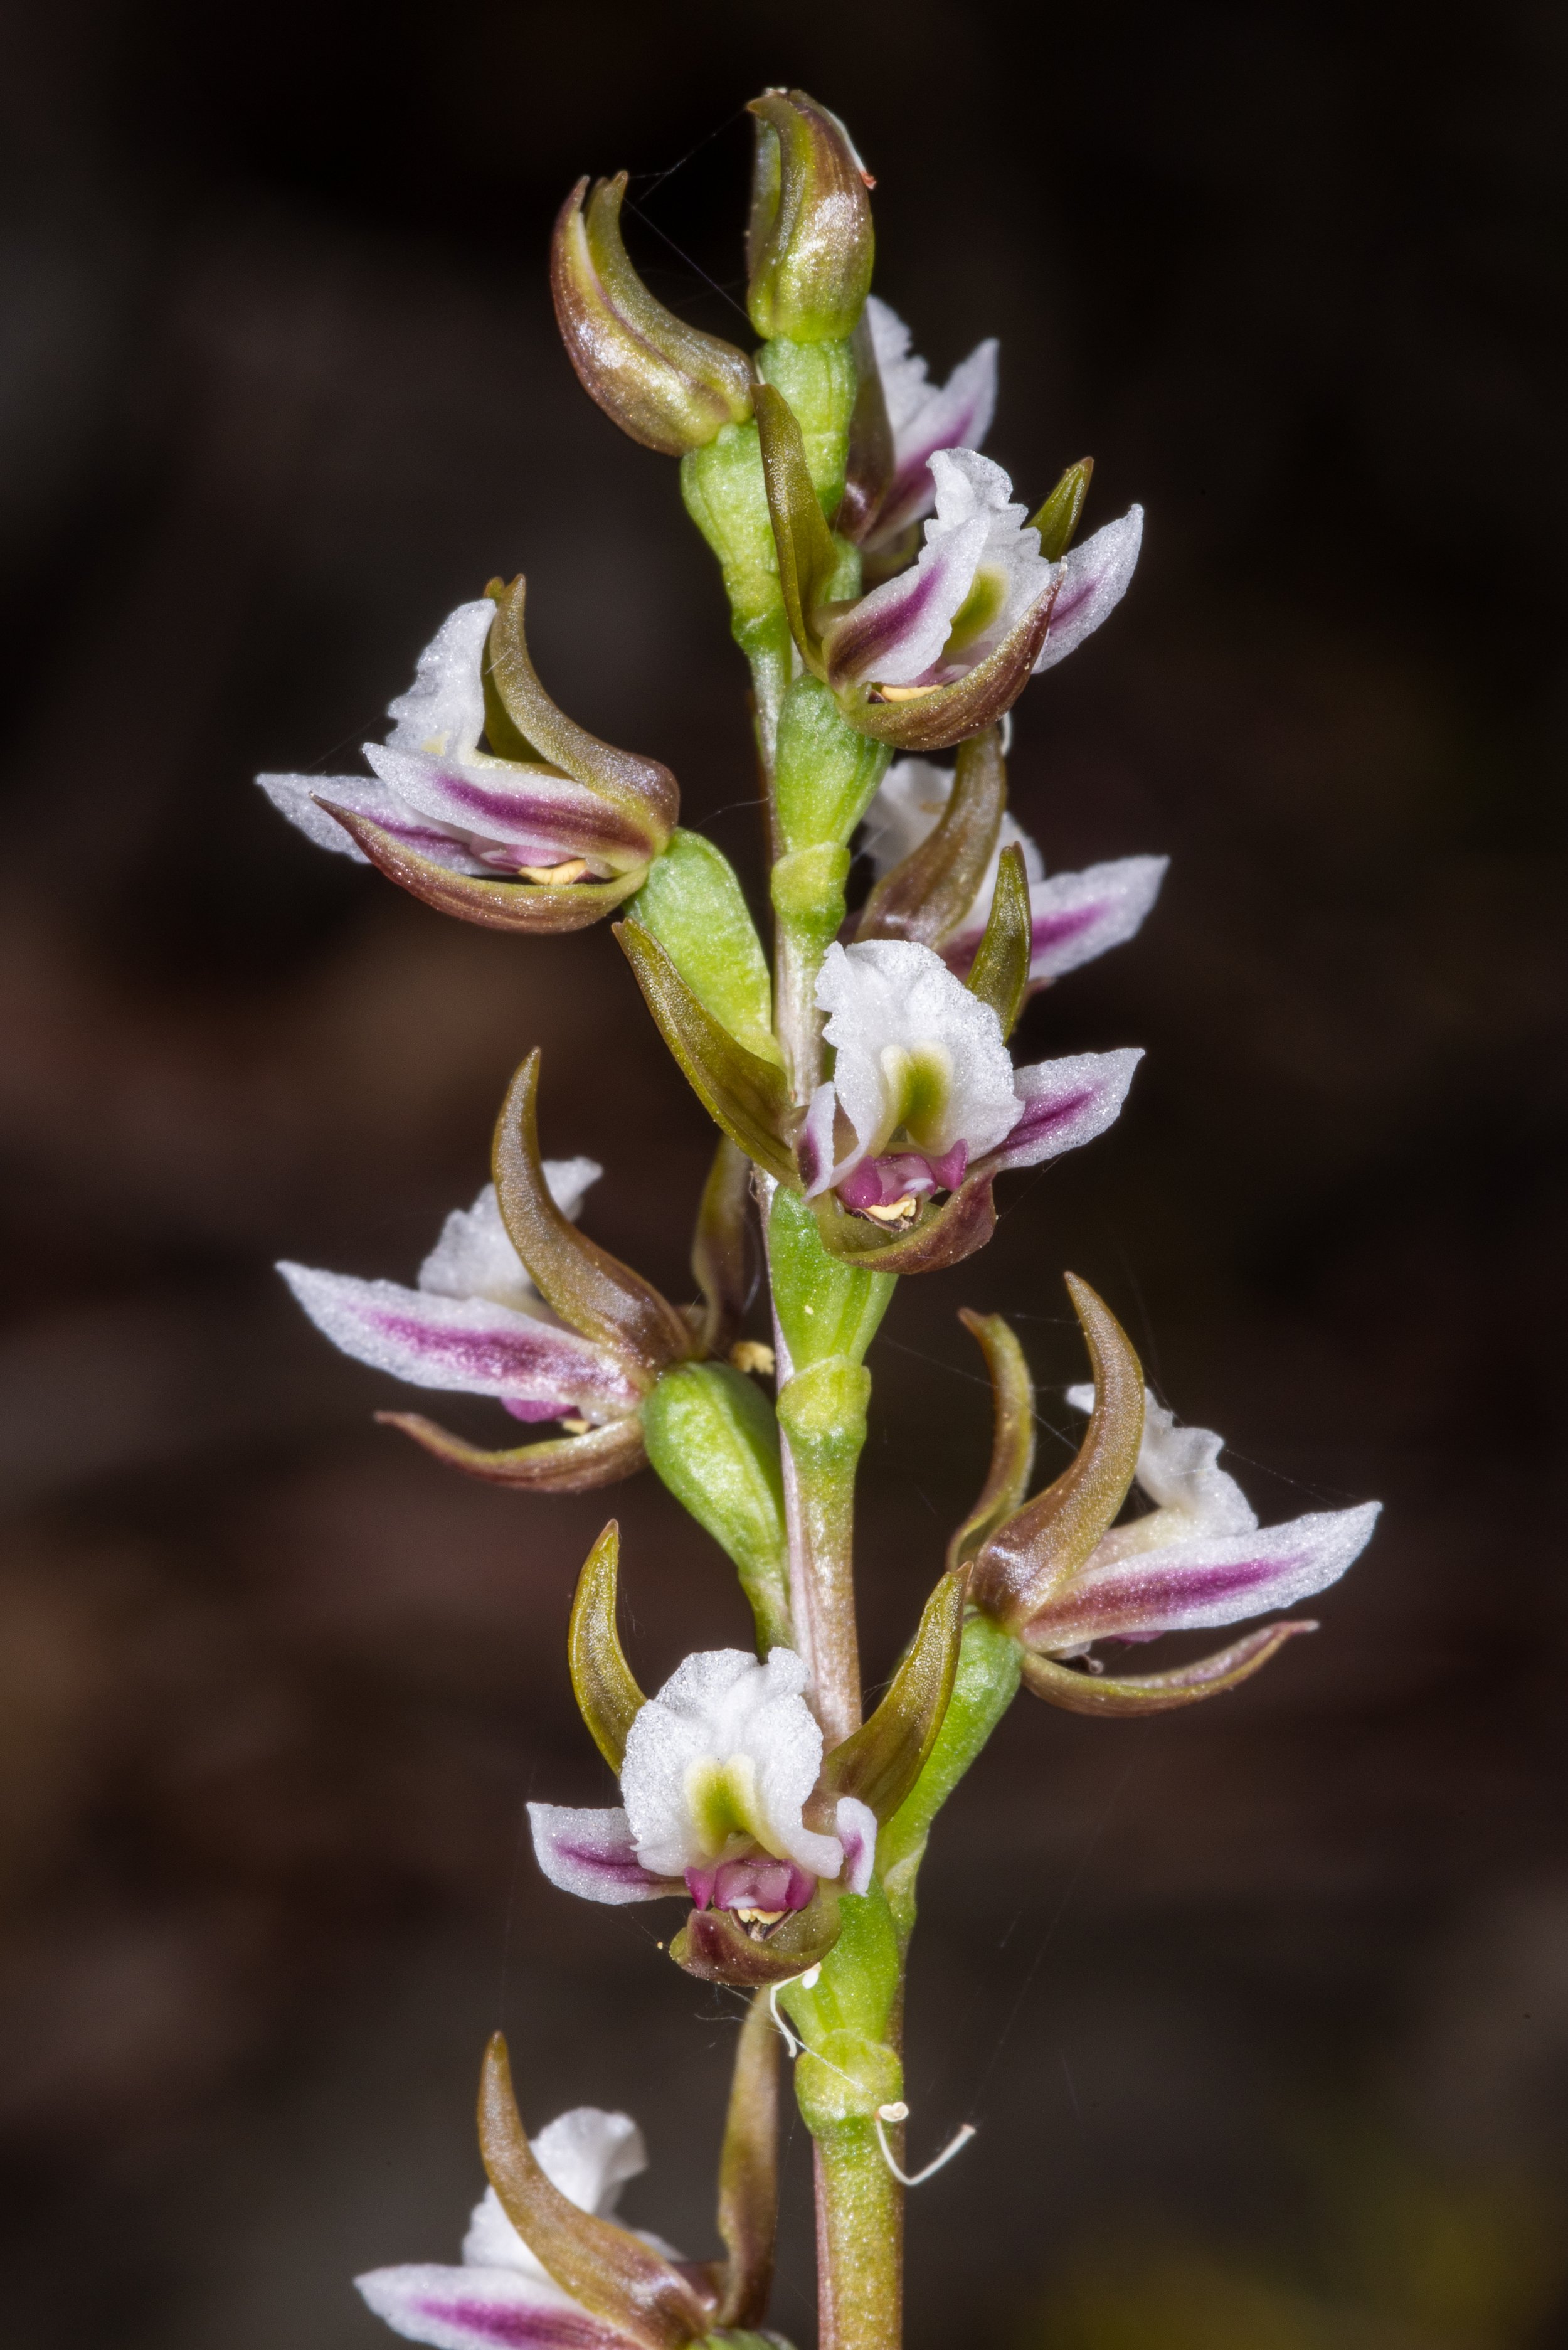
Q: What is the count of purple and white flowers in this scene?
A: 9